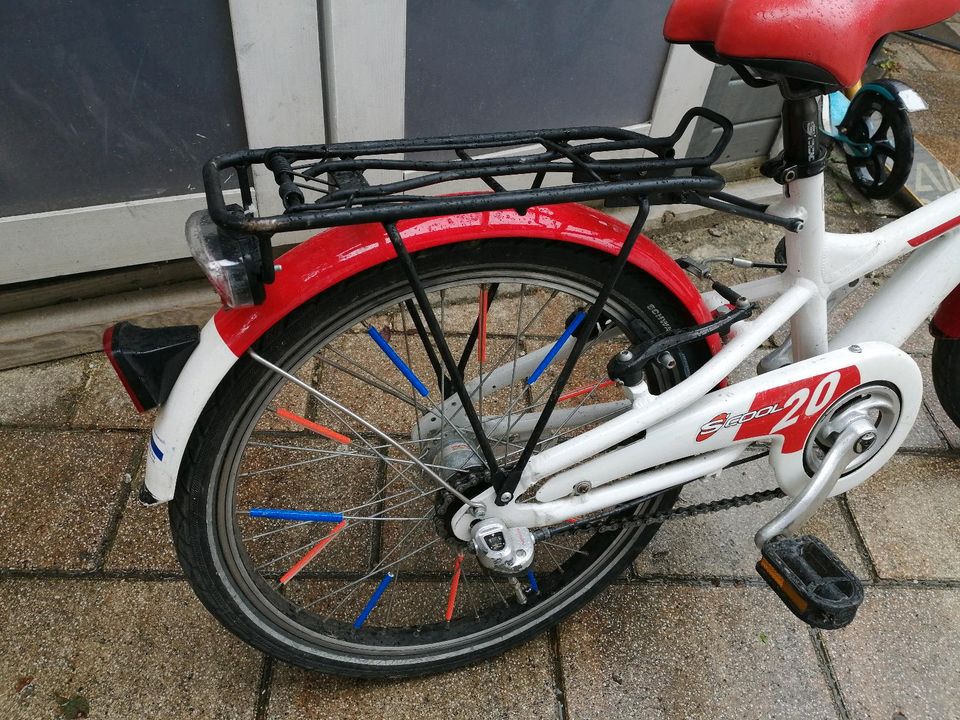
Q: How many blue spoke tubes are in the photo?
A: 5